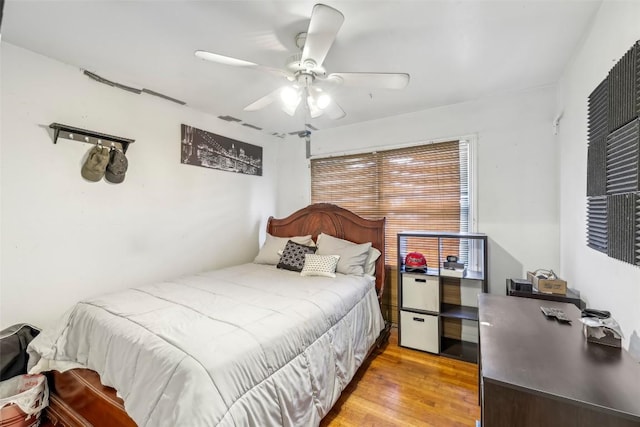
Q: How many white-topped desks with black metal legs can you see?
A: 0